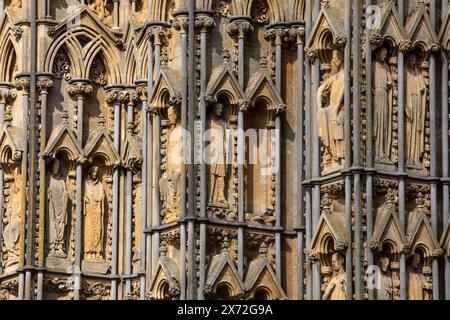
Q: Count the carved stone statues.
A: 11